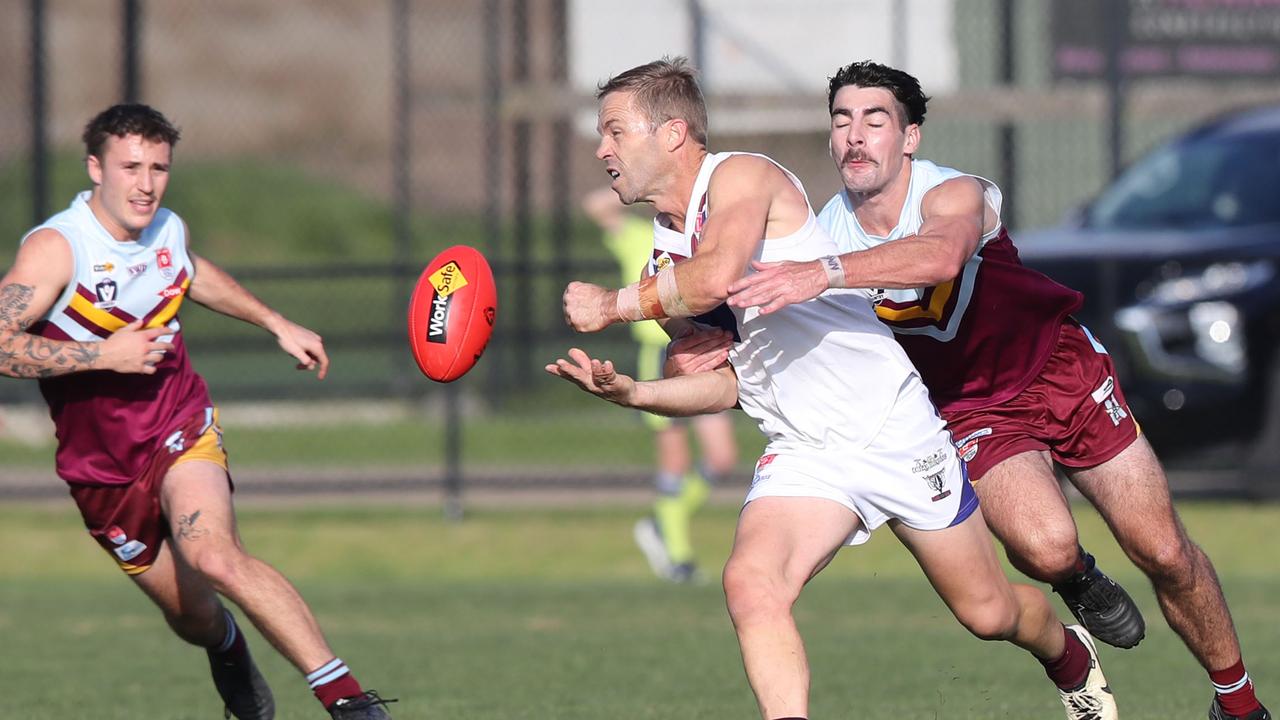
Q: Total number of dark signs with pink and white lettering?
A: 1